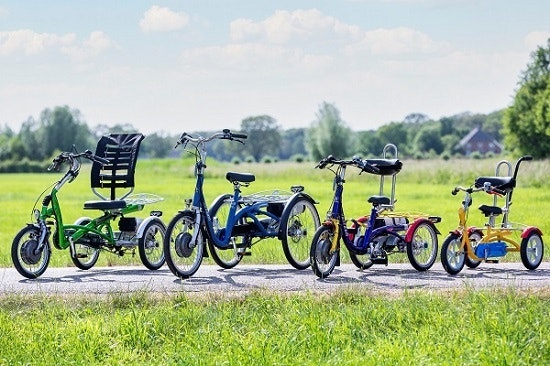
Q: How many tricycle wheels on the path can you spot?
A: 12